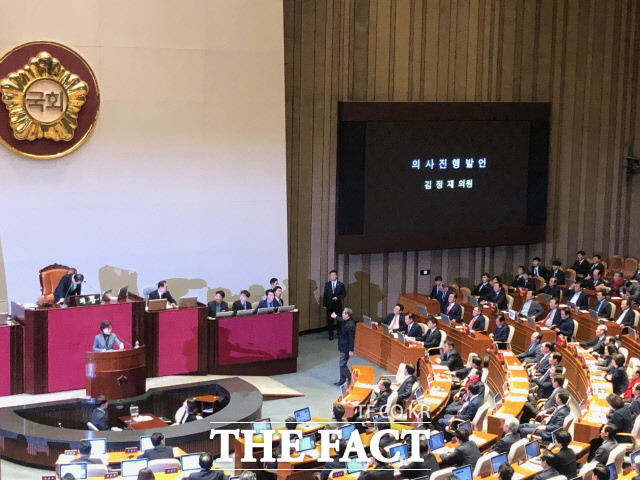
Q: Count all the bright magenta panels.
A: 4